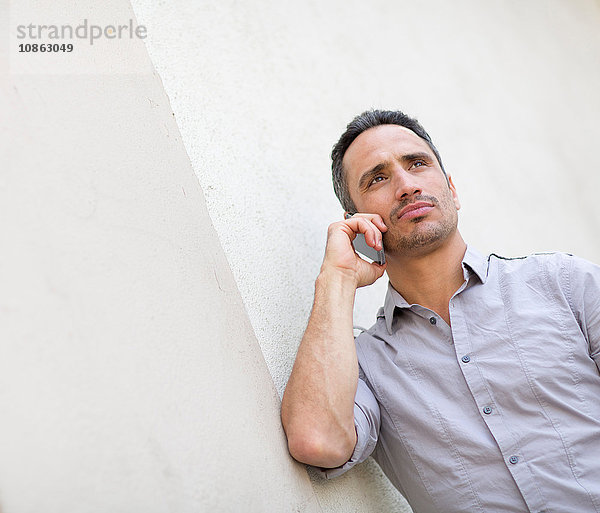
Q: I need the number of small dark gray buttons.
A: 4